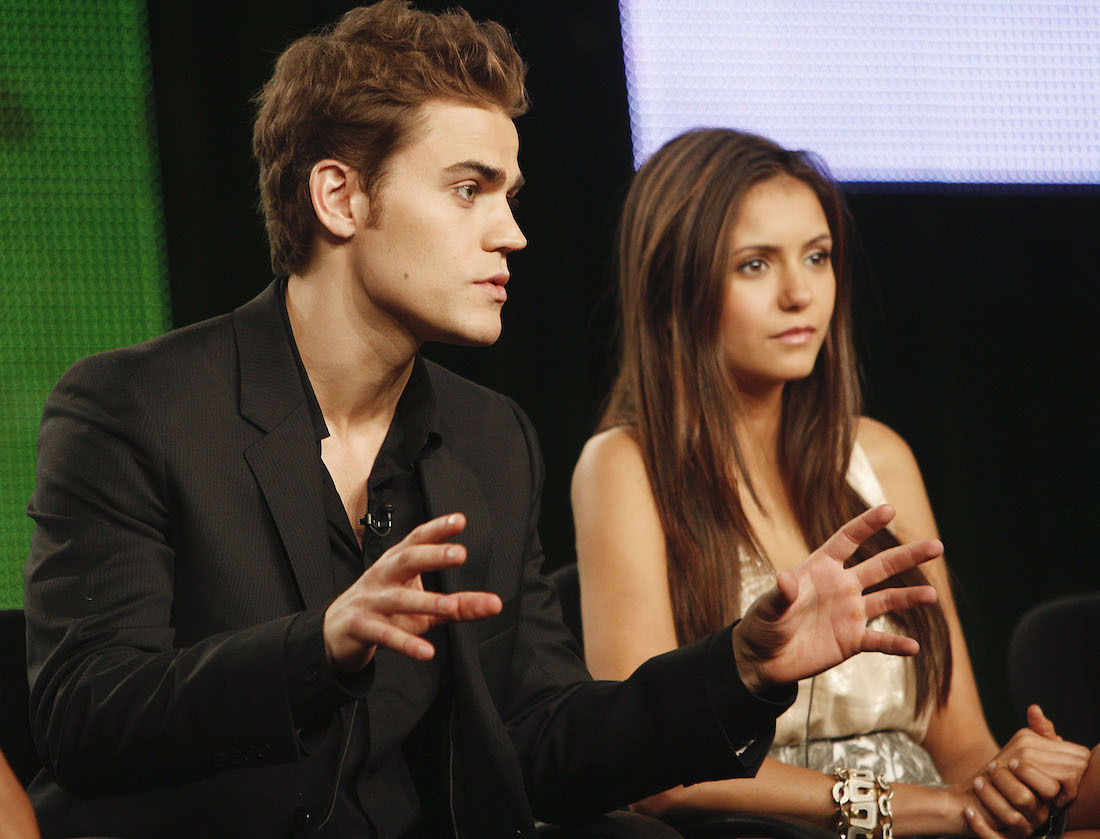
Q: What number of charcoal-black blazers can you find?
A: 1